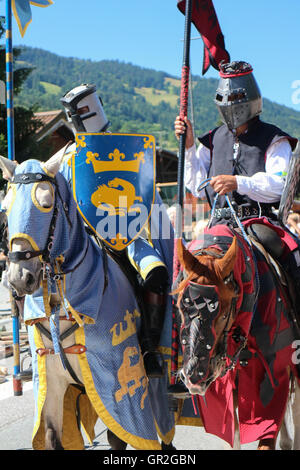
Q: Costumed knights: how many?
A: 2